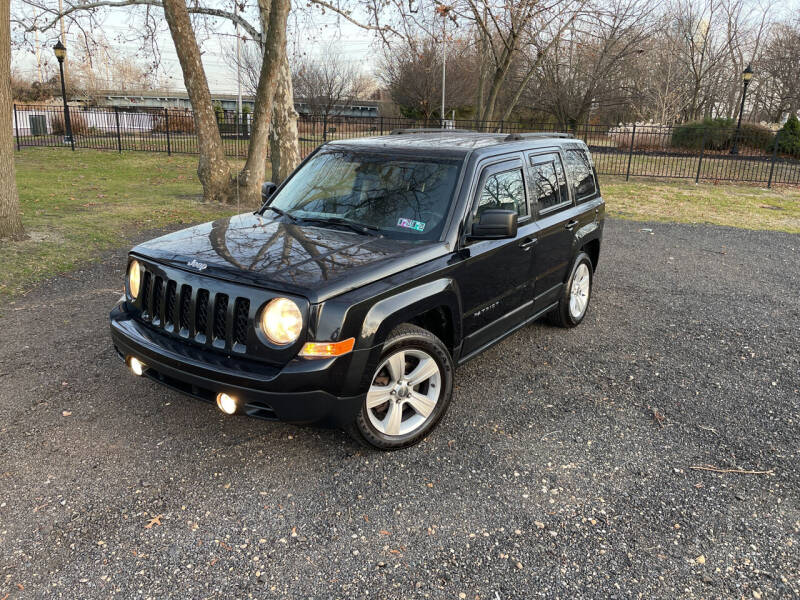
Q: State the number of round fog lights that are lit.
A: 2